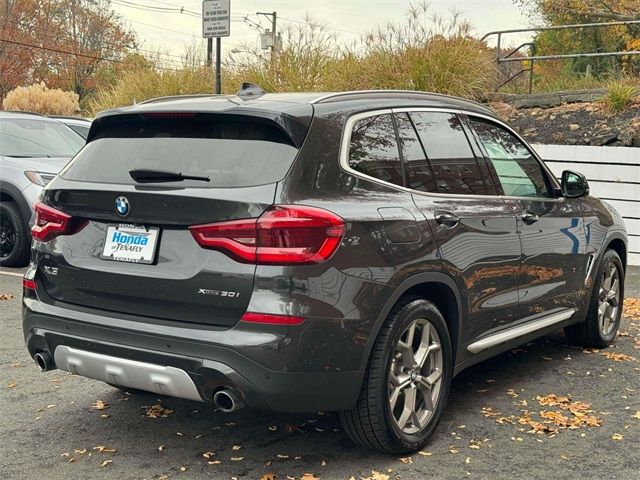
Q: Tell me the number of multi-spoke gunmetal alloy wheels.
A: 2